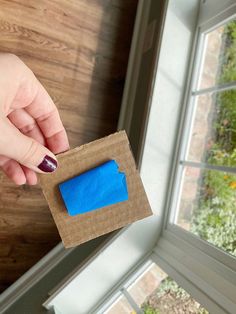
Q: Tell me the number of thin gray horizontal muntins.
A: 2